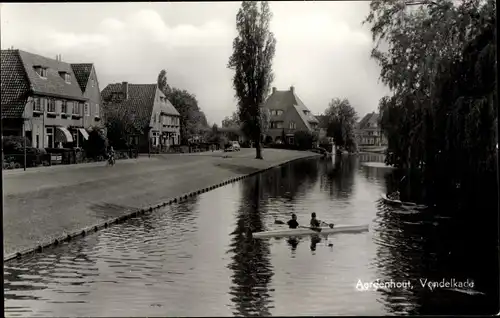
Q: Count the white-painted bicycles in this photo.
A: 0